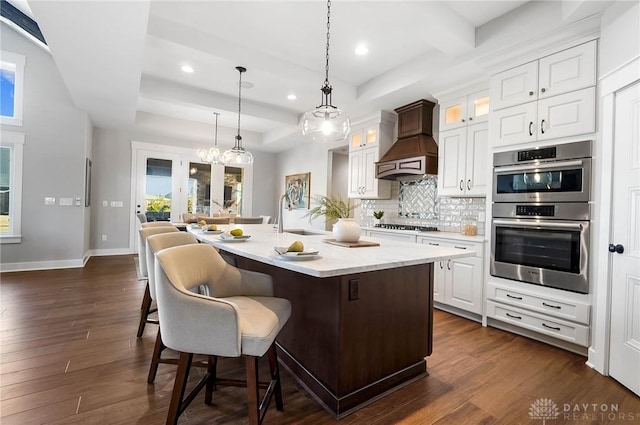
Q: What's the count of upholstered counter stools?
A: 4